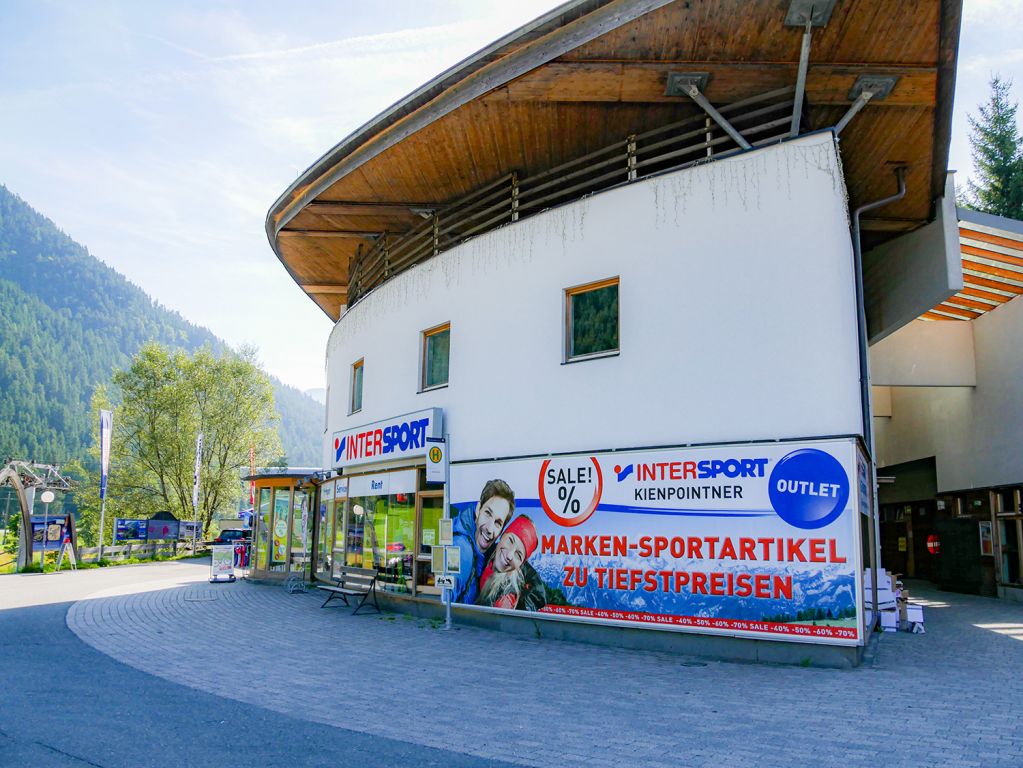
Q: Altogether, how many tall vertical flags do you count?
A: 3